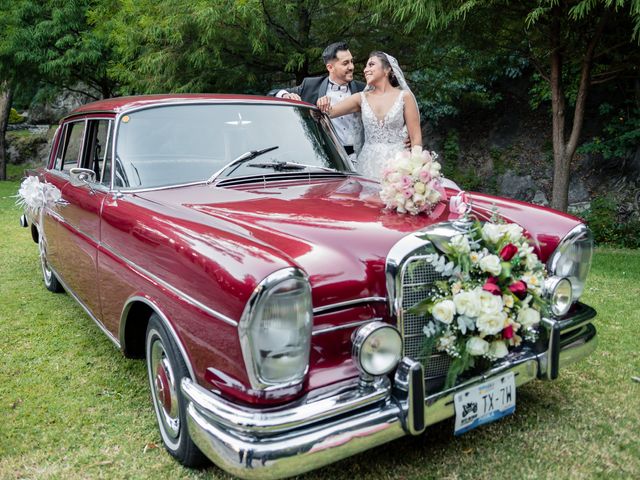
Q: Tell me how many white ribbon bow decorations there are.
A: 1